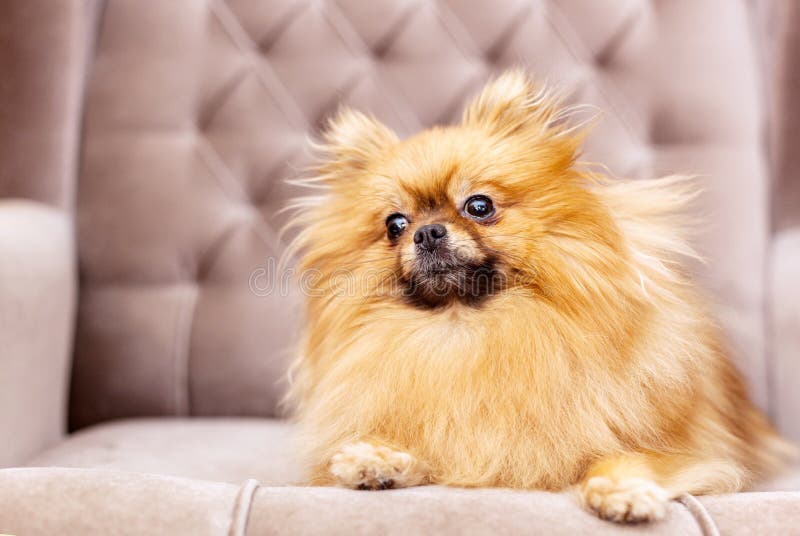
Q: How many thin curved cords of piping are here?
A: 2